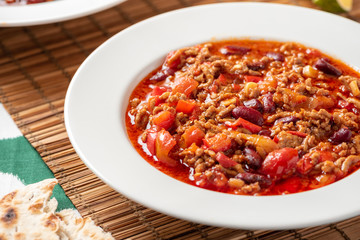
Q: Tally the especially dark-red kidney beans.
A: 13